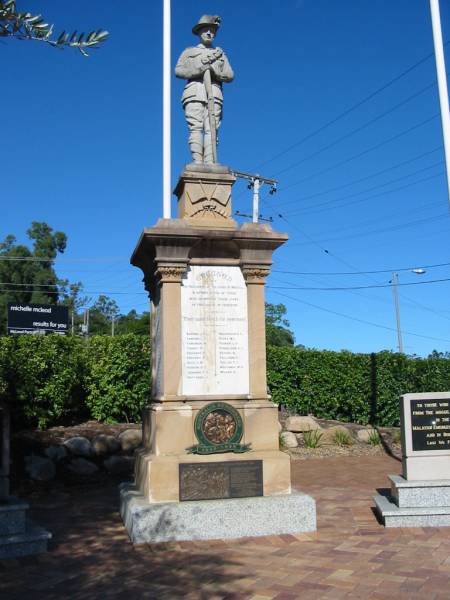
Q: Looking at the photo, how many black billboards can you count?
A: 1